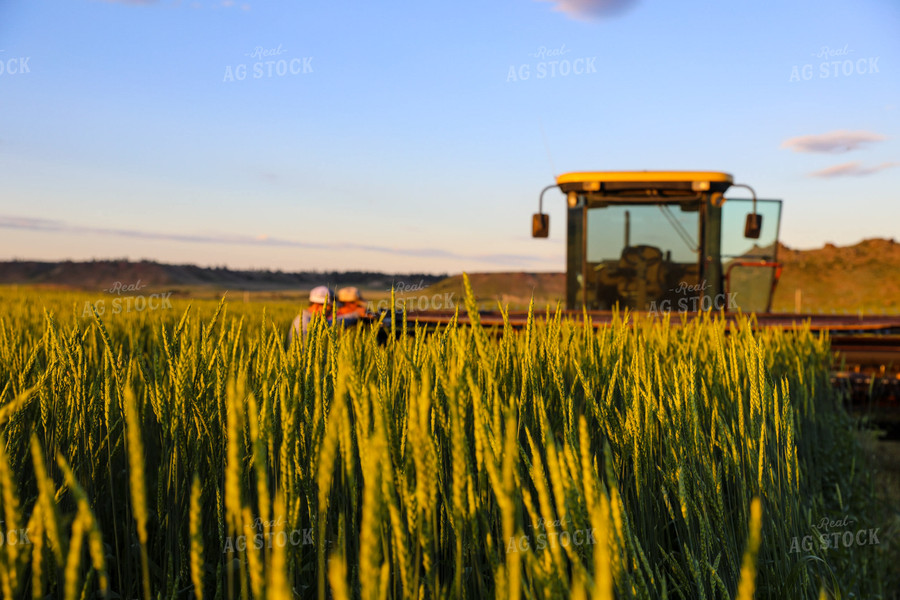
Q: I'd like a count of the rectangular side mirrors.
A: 2